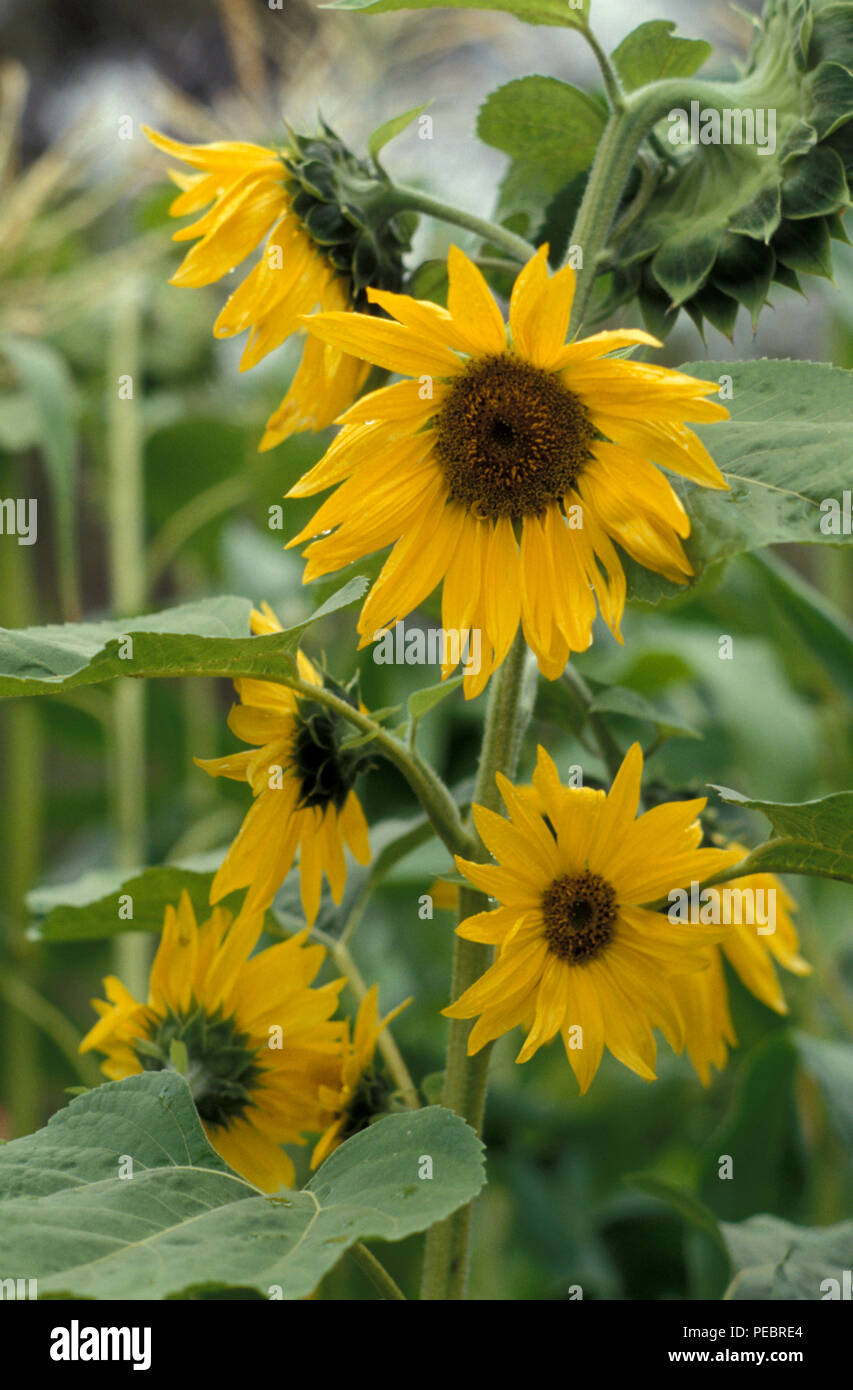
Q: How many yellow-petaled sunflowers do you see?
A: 7